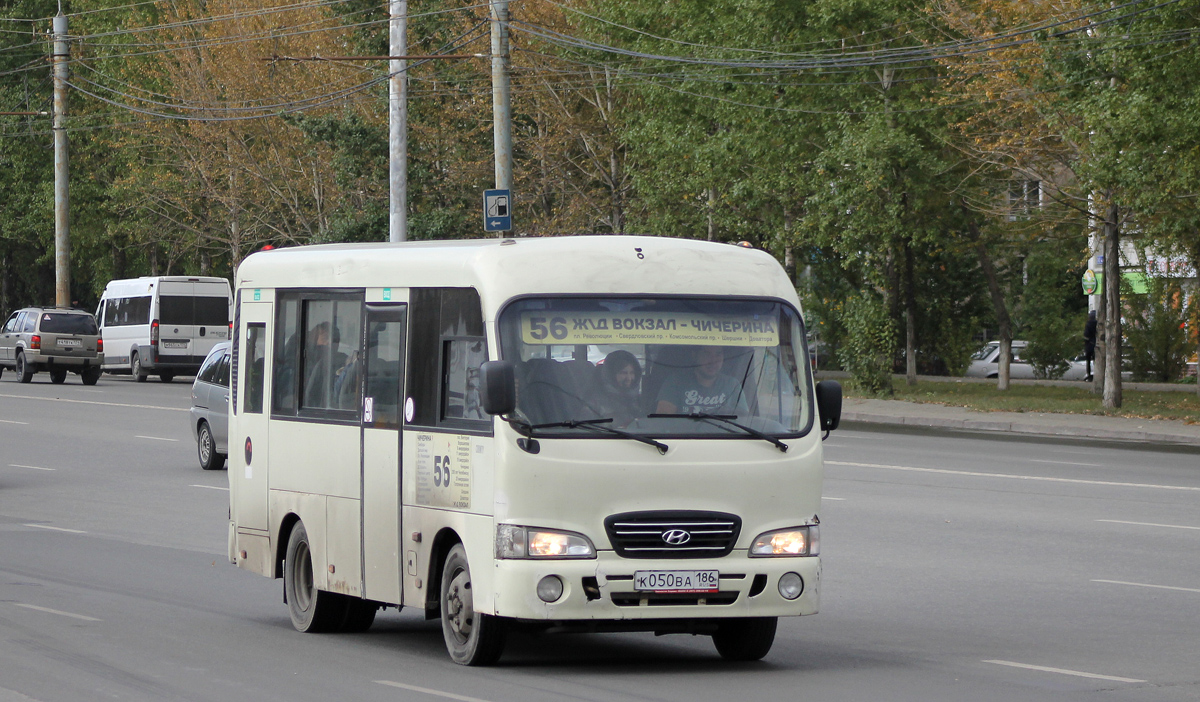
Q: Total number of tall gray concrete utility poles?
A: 3